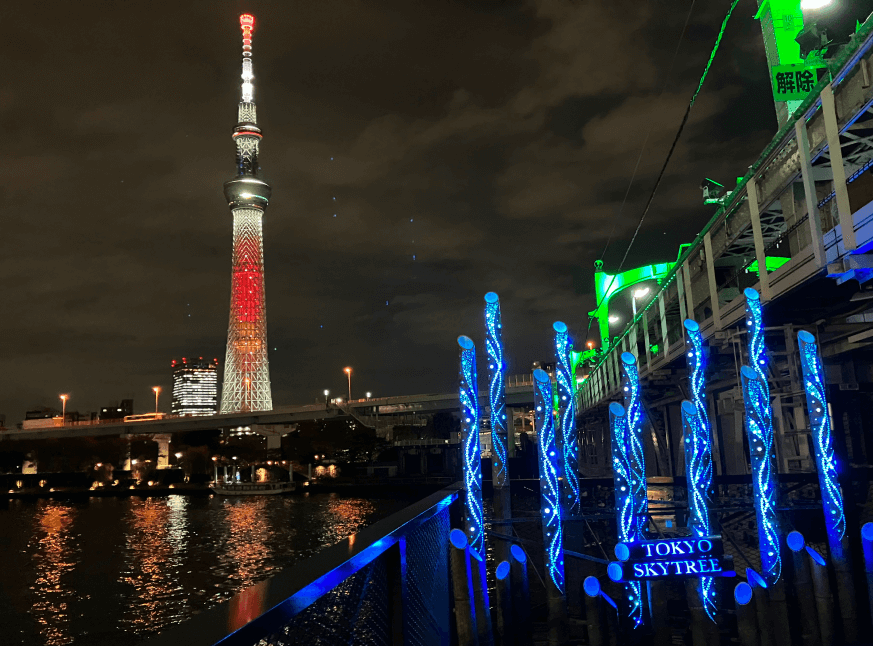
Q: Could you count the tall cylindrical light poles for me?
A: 11